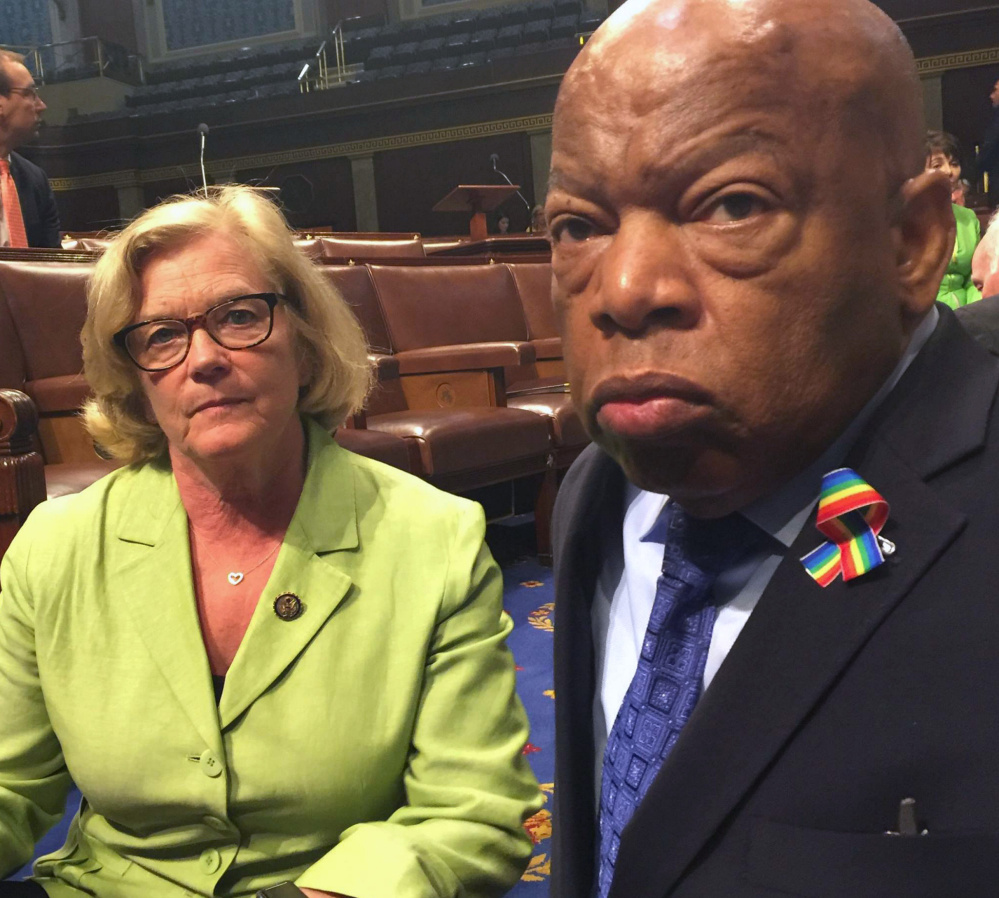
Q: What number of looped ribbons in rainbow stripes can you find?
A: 1